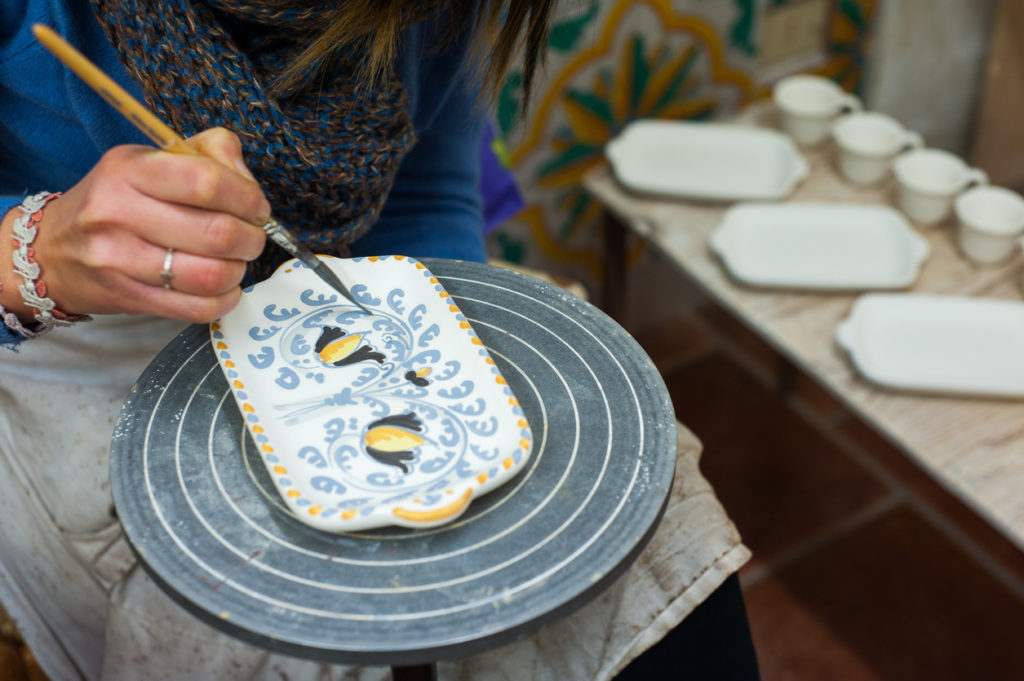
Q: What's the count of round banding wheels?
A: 1